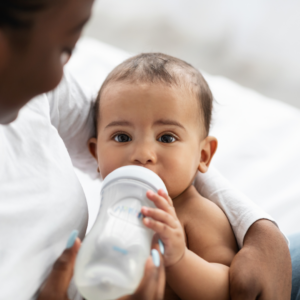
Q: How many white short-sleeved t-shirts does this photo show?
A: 0